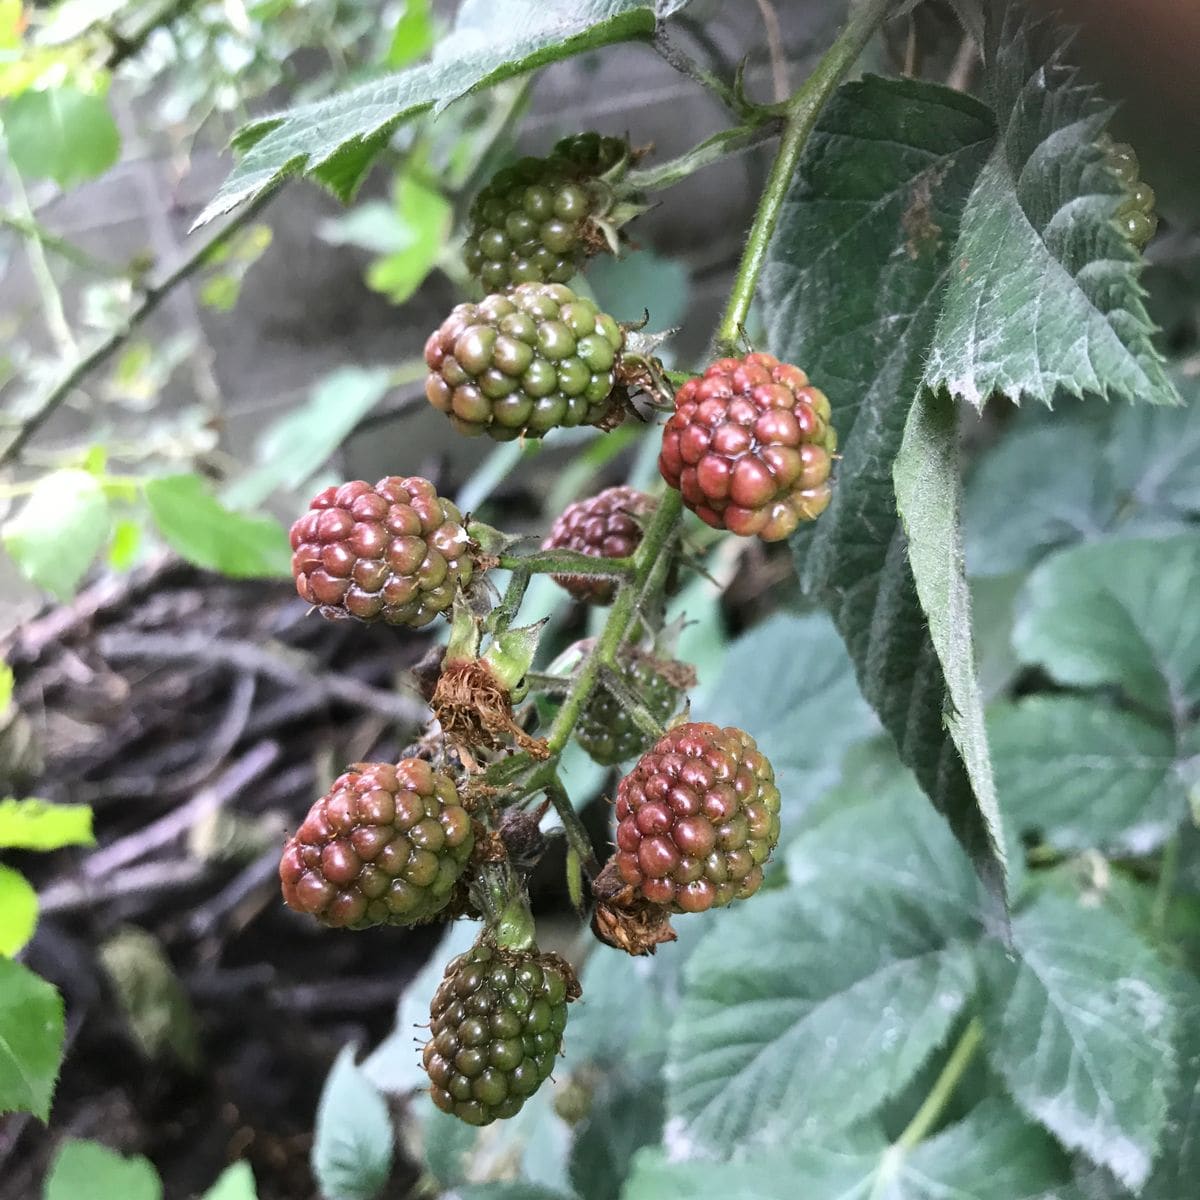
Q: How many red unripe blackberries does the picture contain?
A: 5